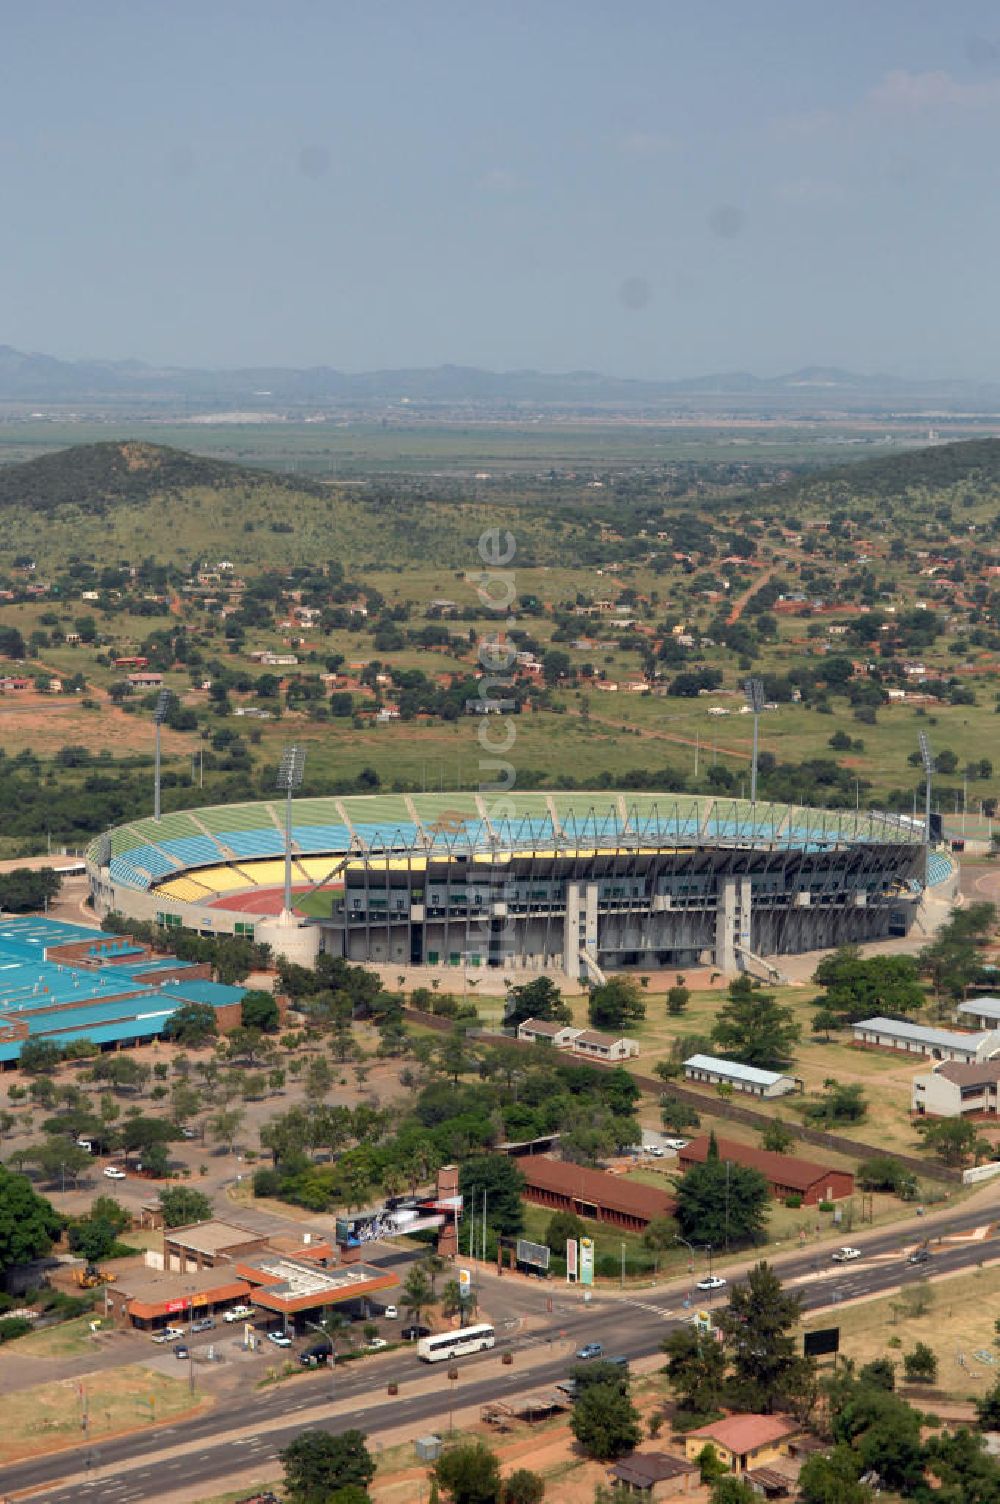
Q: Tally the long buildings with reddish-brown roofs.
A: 2